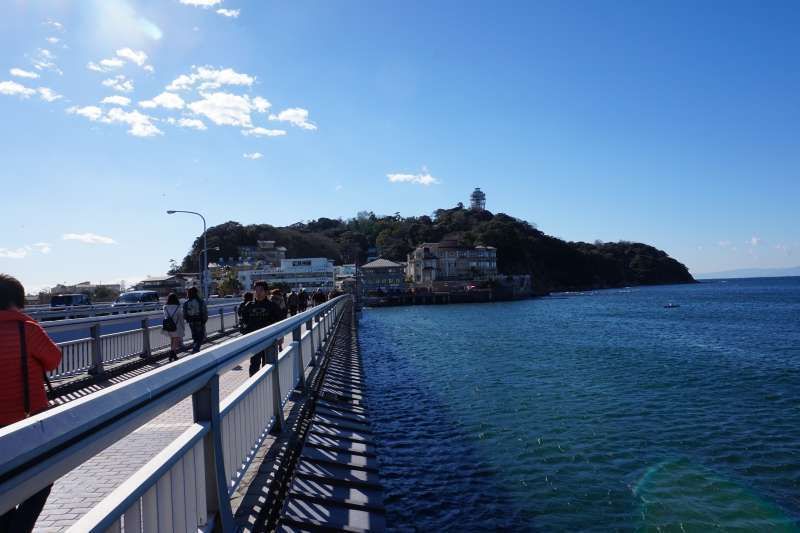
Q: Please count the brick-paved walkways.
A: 1